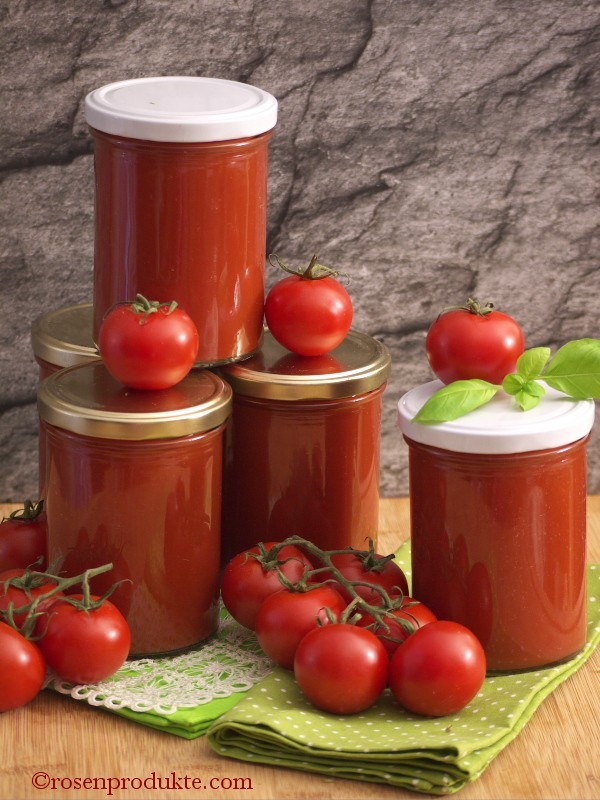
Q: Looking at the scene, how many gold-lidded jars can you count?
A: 3